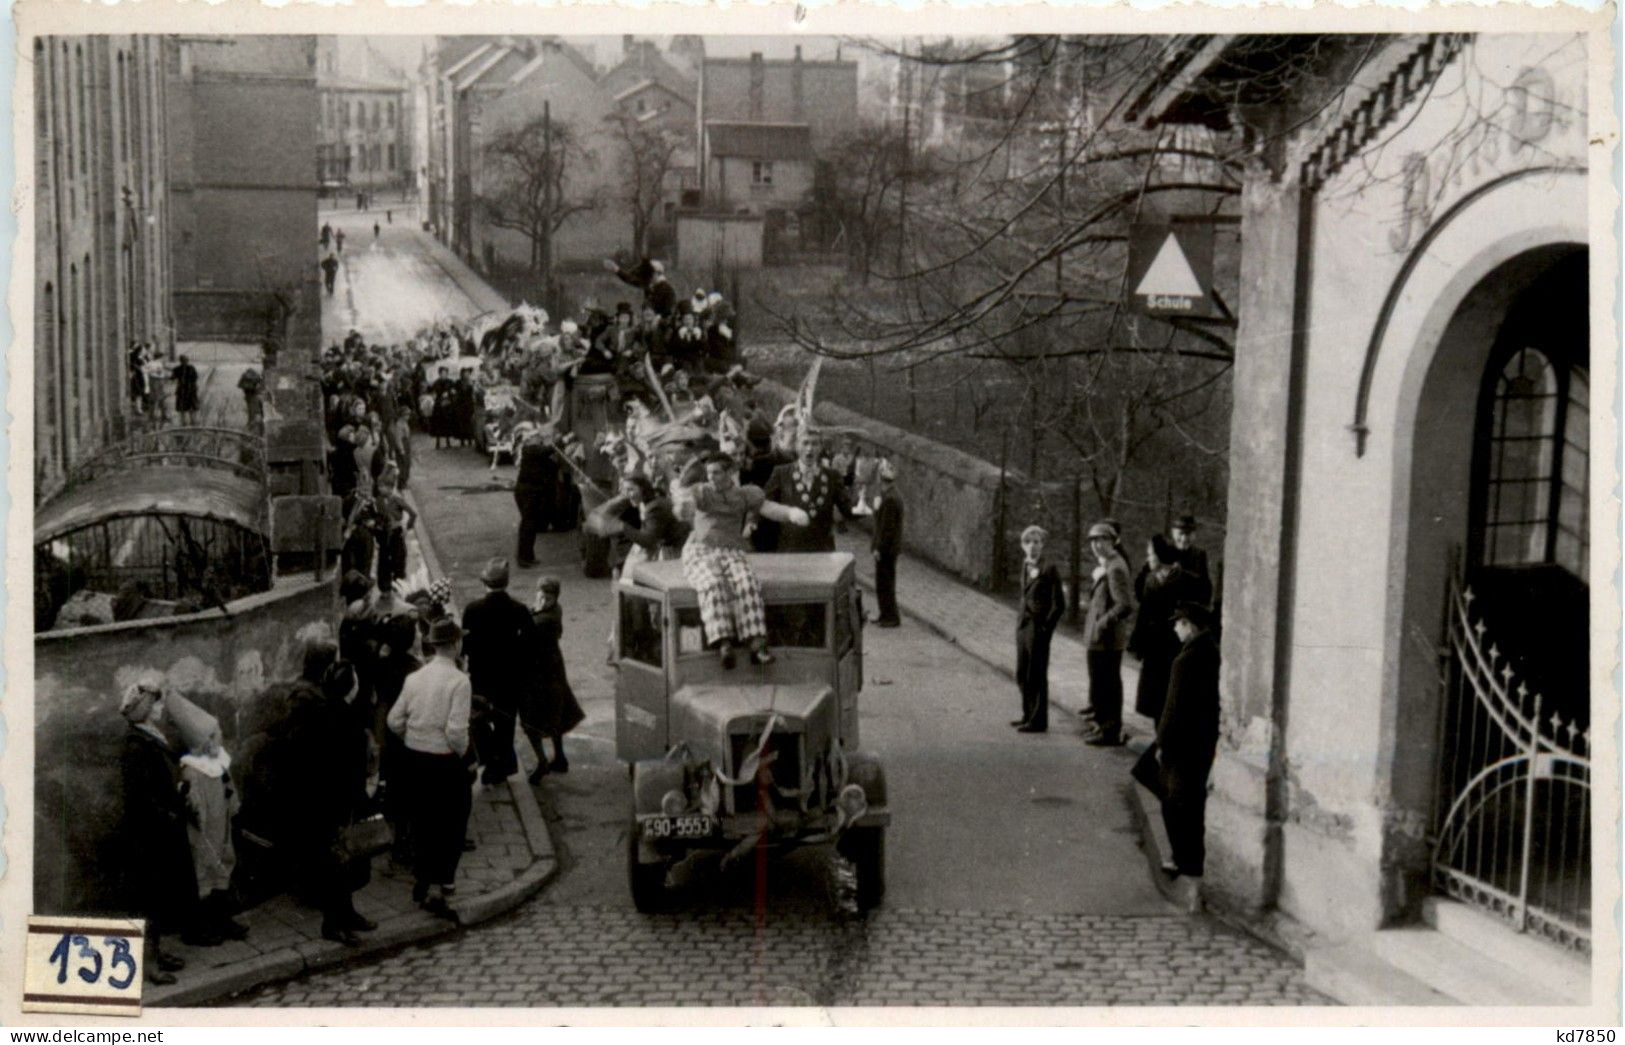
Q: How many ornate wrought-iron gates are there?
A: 1